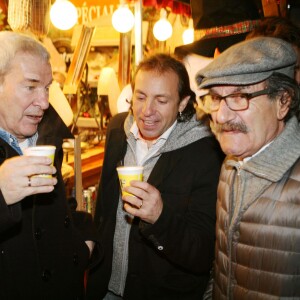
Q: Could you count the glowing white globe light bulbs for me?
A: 4